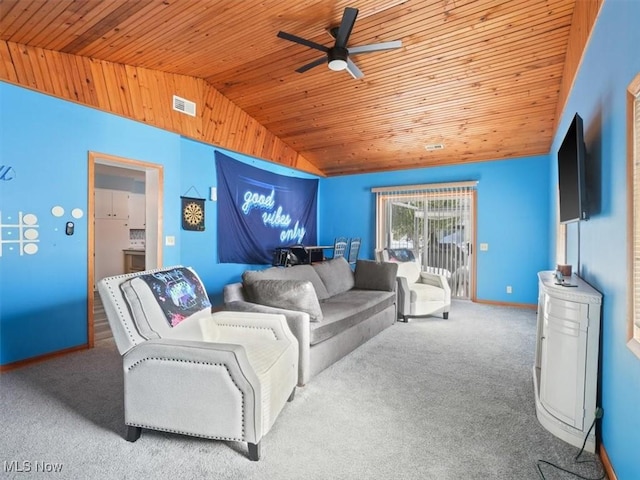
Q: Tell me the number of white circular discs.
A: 5